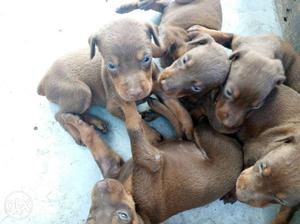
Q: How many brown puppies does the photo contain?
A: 6